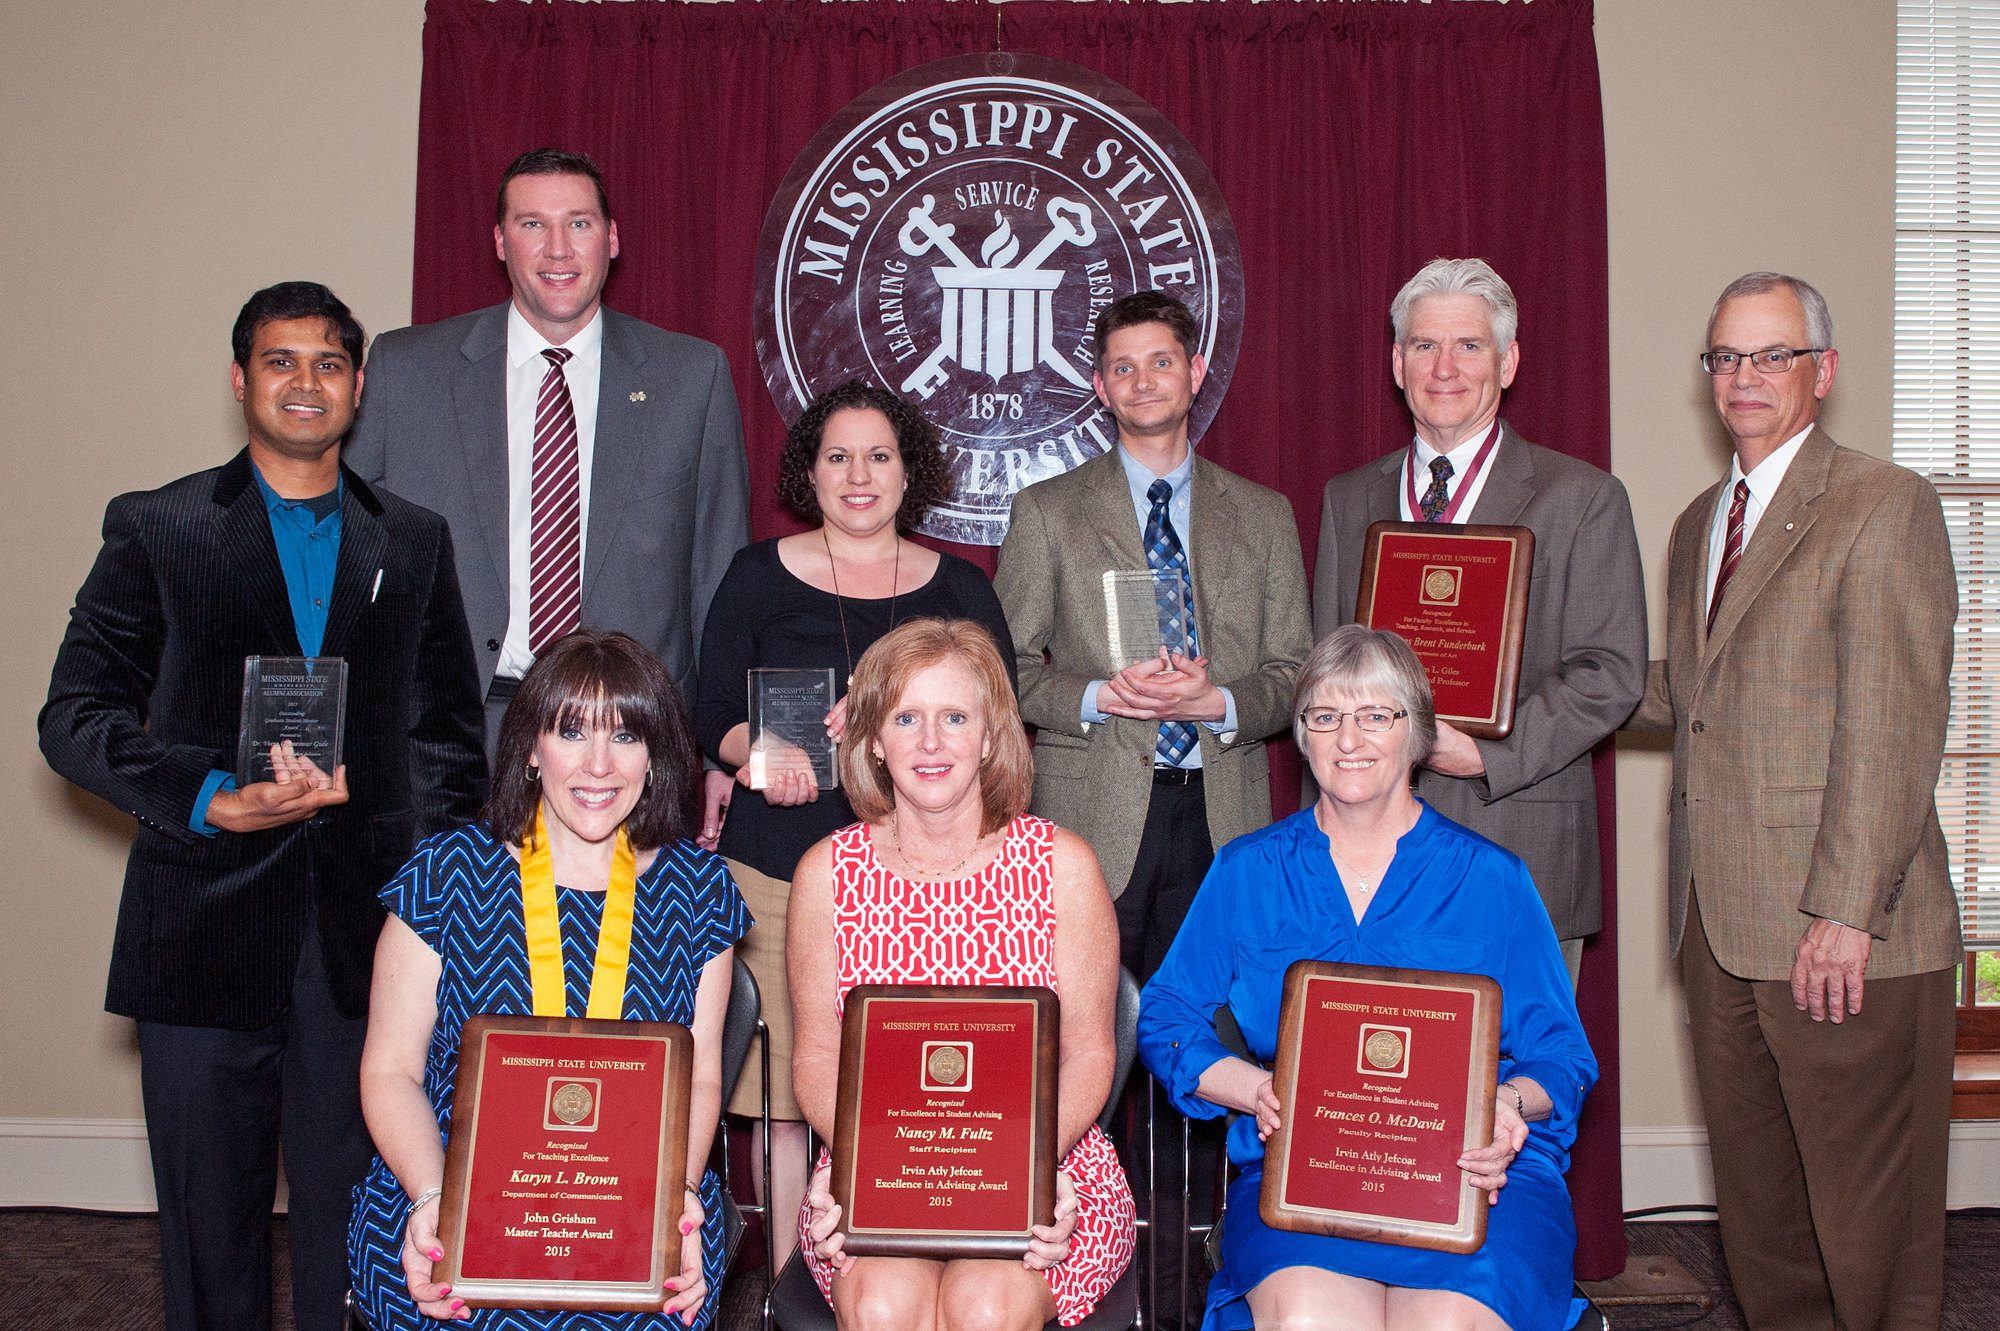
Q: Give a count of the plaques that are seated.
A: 3